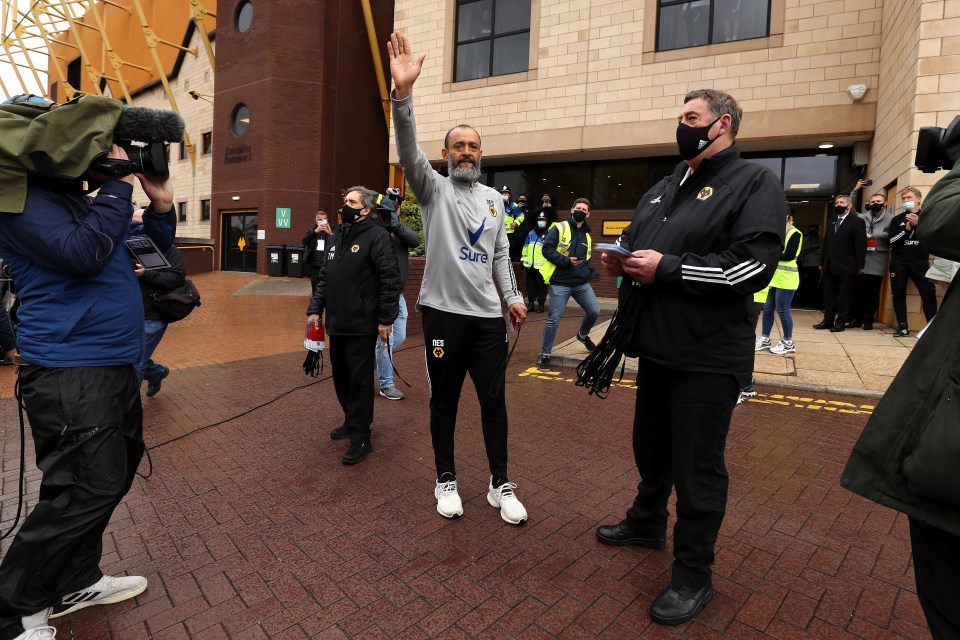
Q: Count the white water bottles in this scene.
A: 0